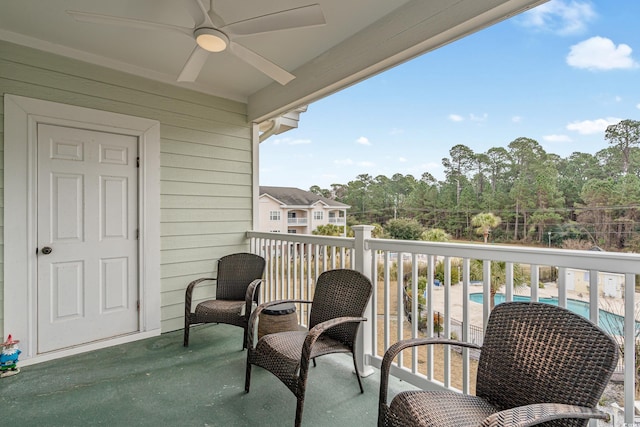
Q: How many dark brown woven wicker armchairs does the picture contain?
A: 3